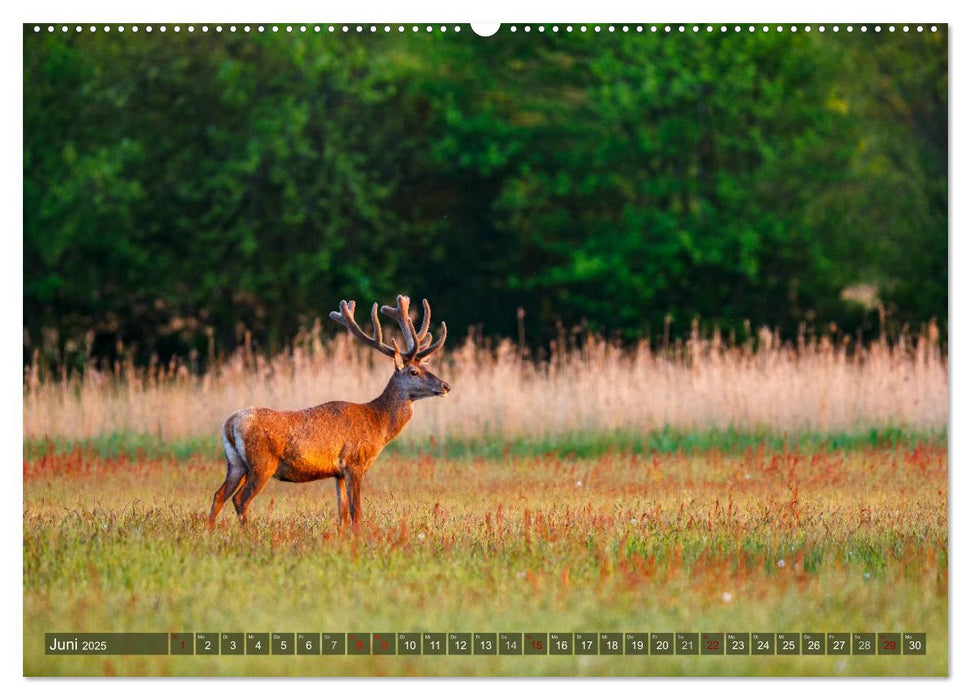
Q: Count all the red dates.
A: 6